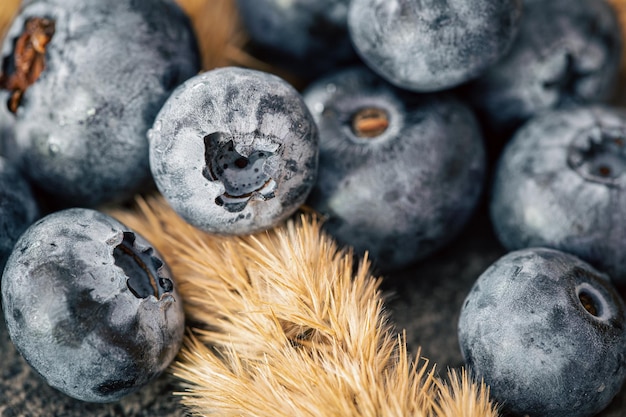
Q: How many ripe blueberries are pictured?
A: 10